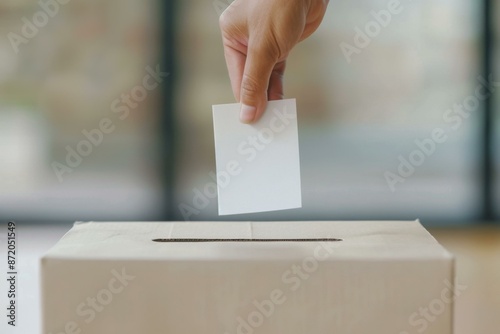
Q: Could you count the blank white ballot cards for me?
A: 1